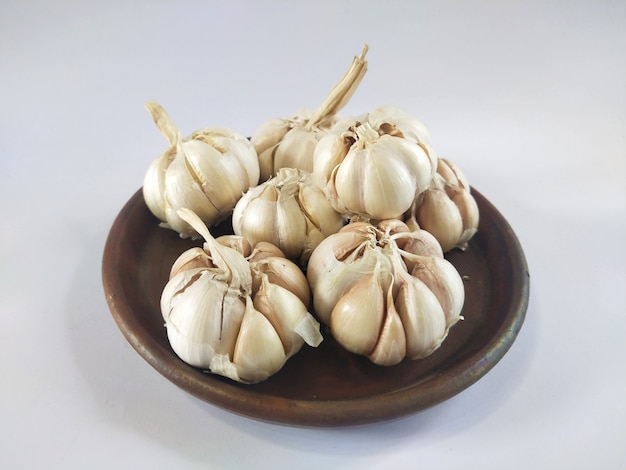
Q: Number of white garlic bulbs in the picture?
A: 7